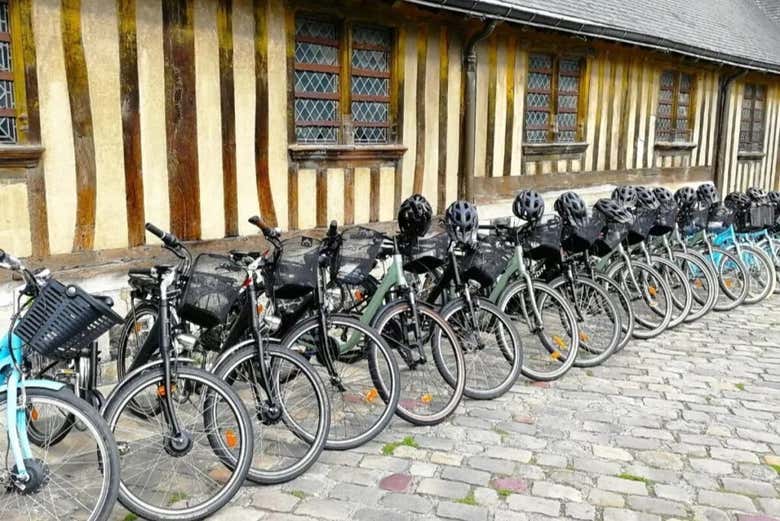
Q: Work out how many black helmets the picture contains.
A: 13